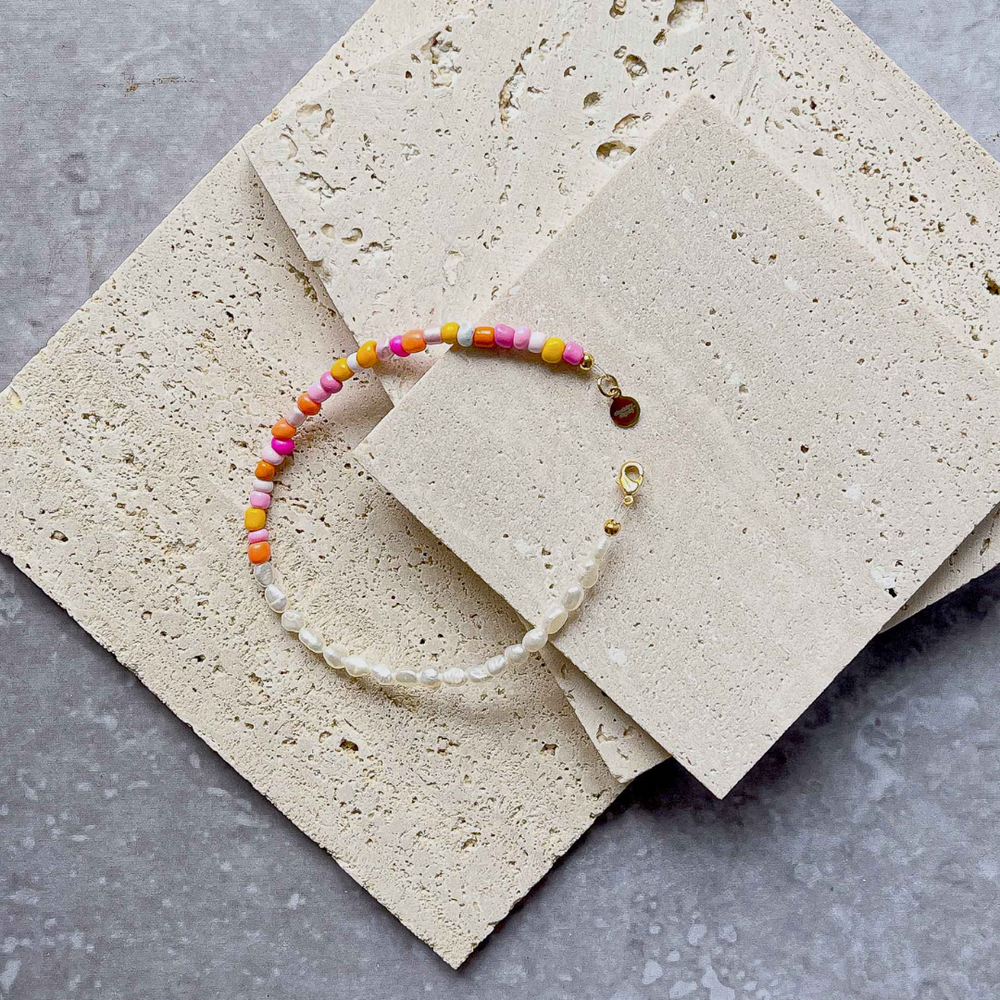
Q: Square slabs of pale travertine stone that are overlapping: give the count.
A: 3